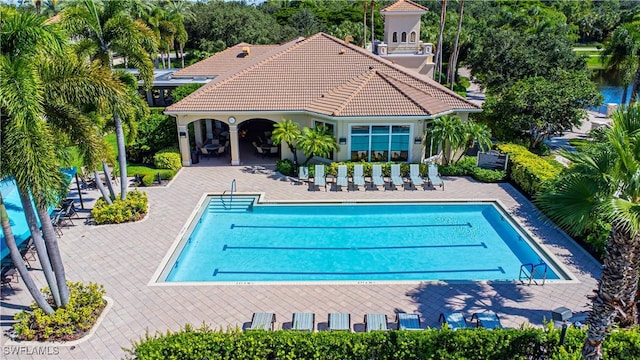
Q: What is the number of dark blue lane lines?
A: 3